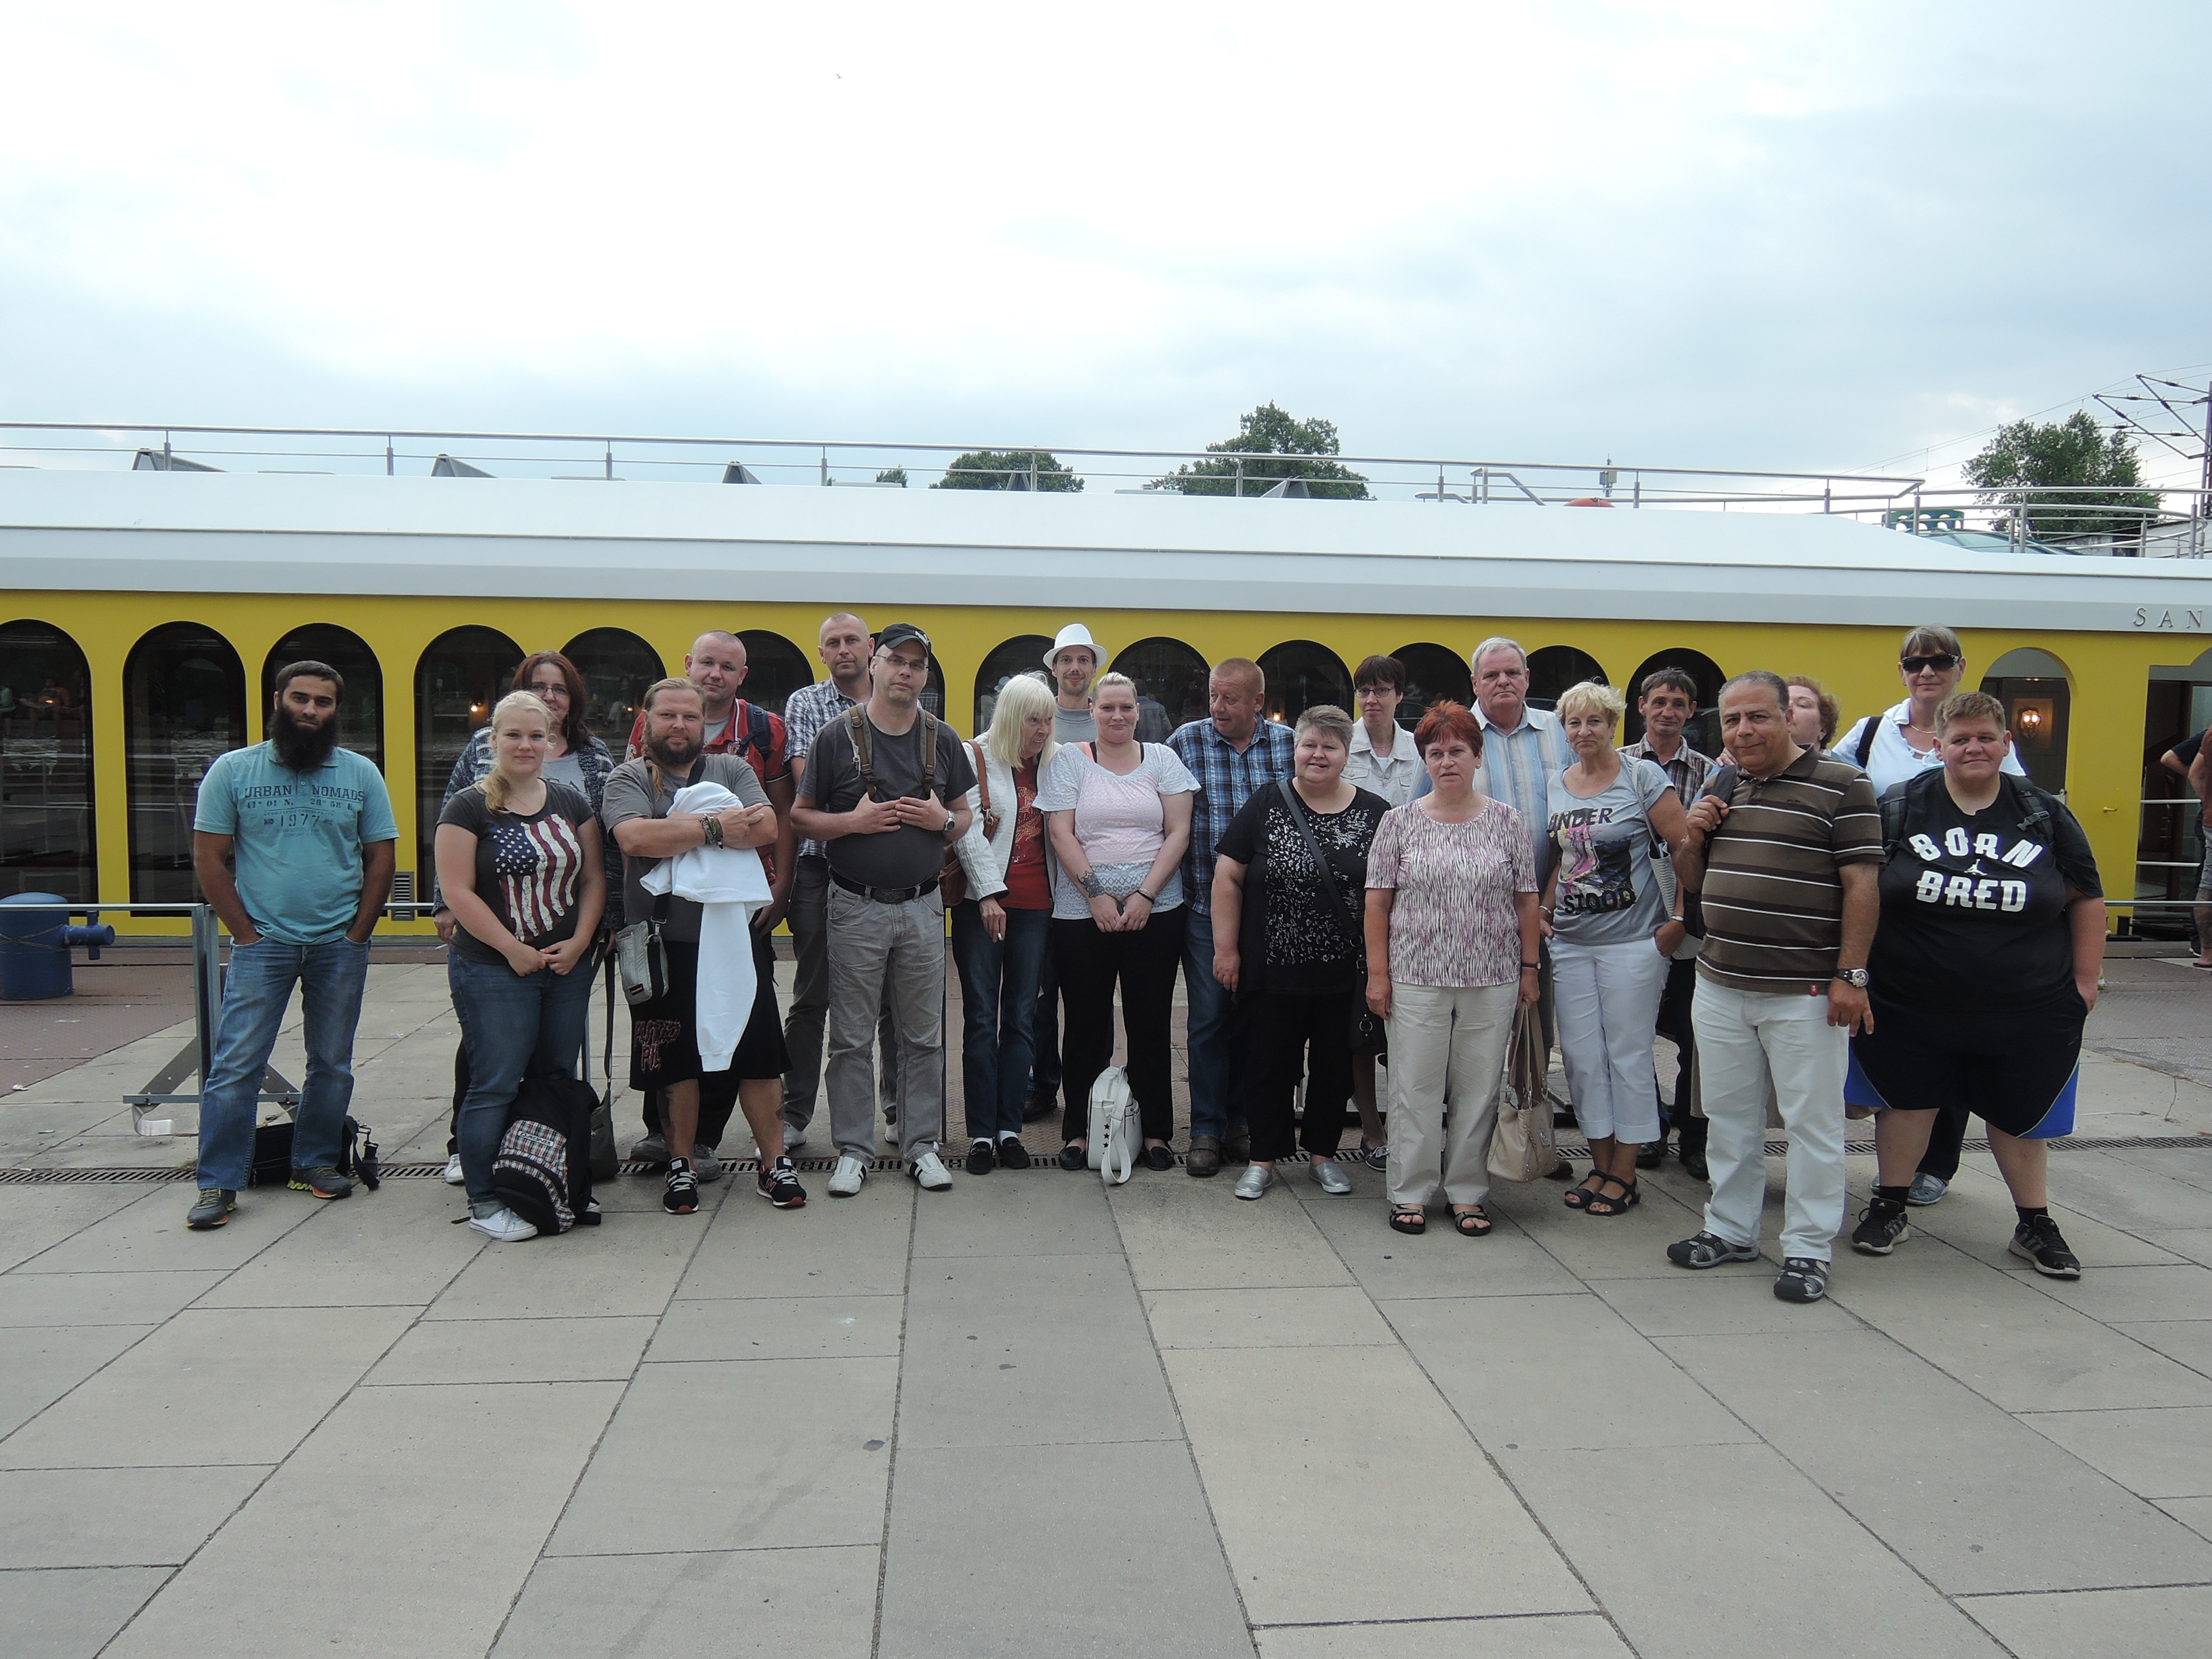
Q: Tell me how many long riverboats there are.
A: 1